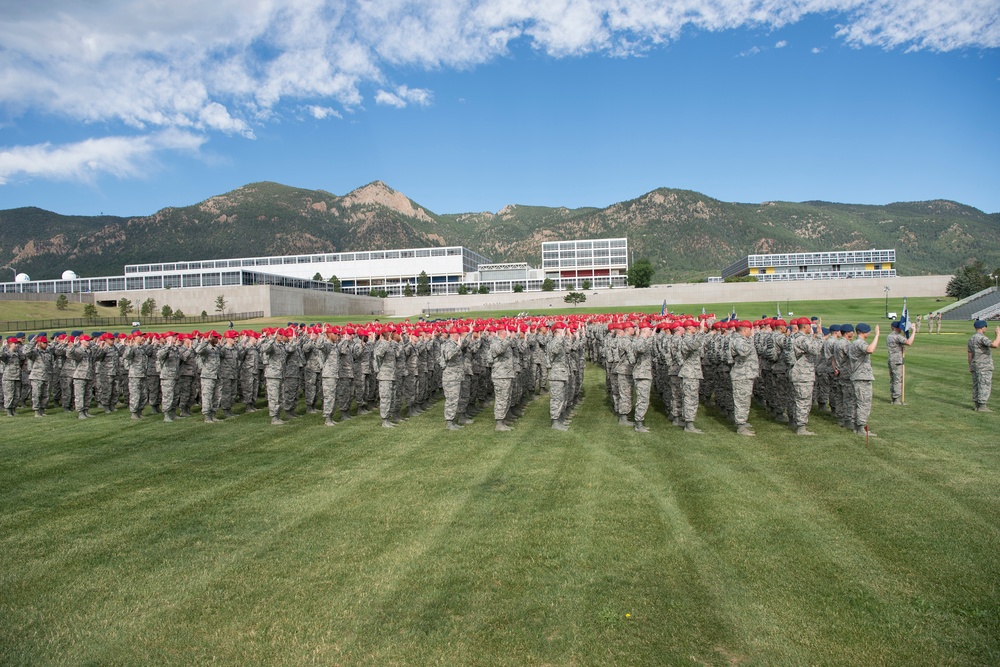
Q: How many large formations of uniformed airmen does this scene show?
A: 2